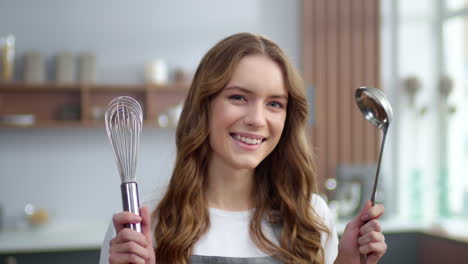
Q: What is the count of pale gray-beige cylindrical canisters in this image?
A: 3